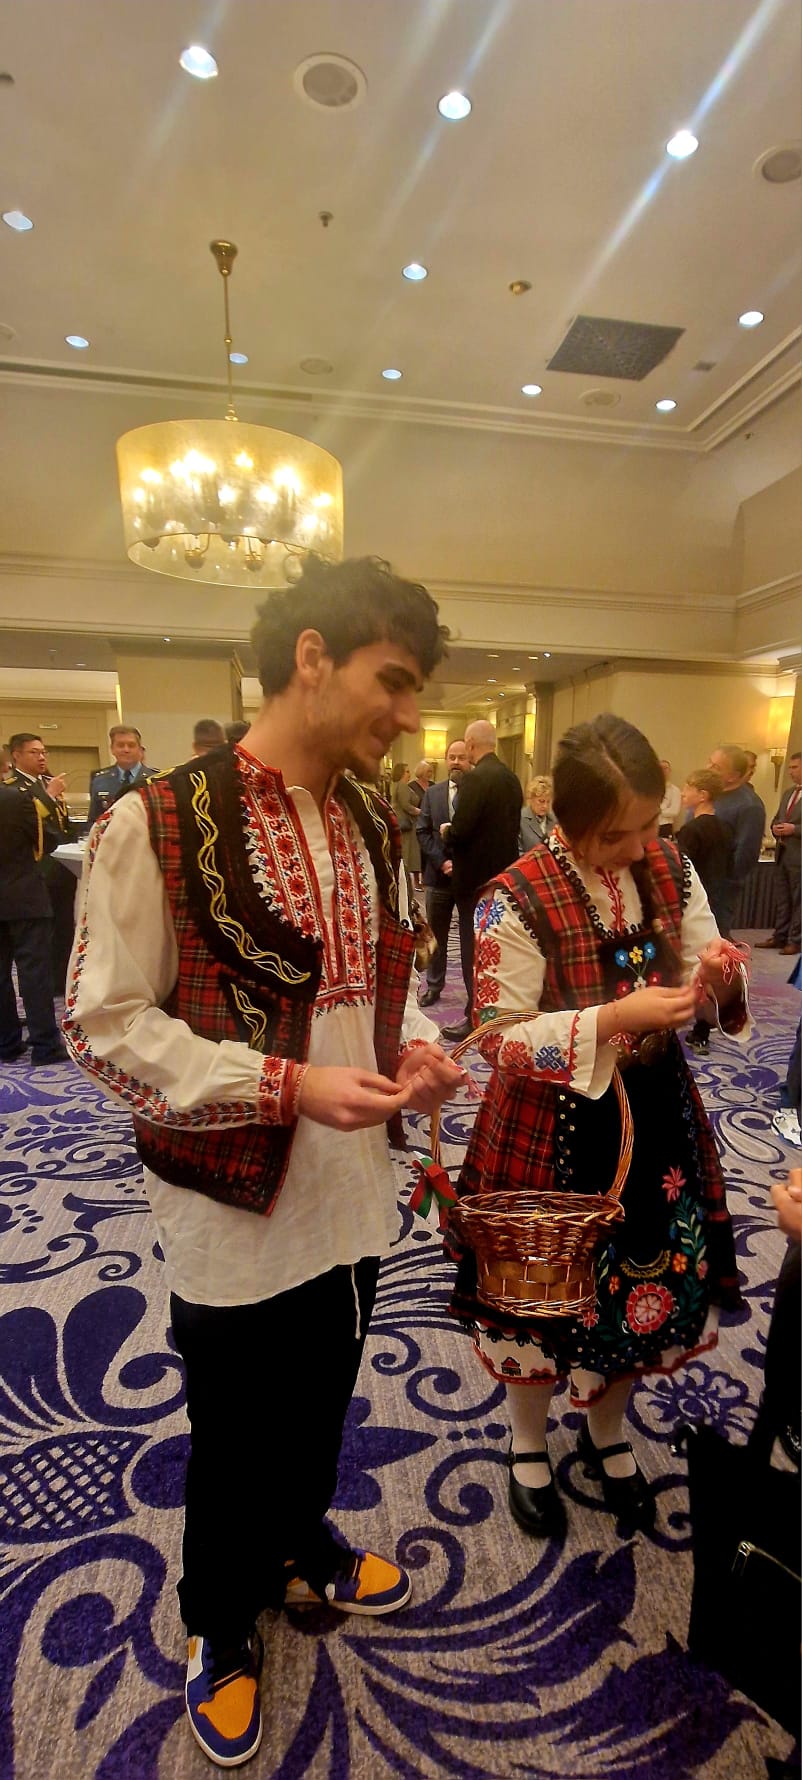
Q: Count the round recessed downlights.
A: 11